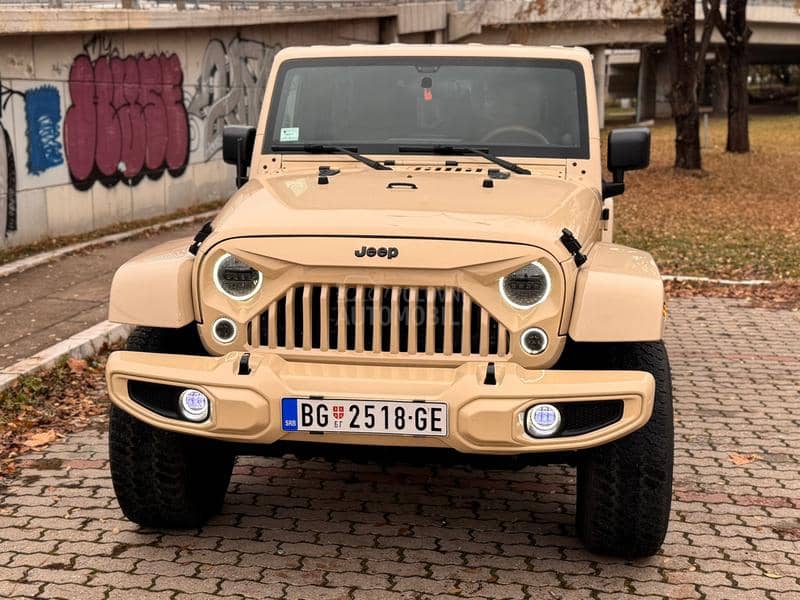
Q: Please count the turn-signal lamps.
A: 2